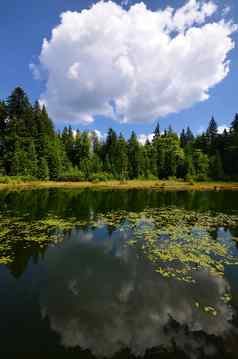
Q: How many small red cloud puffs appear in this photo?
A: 0